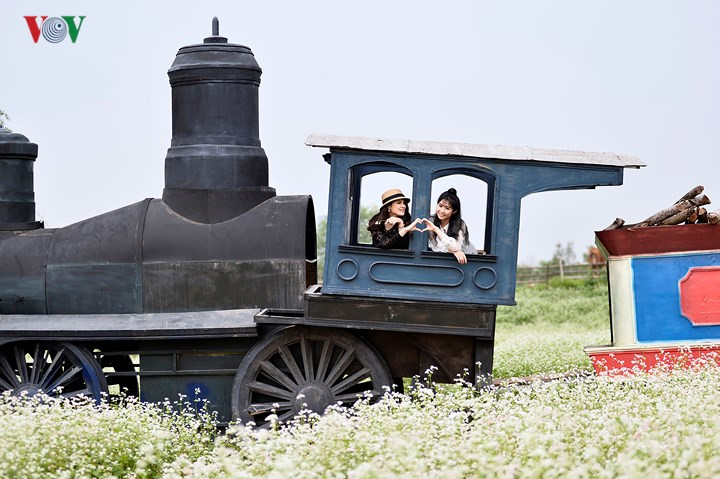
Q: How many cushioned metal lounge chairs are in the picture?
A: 0